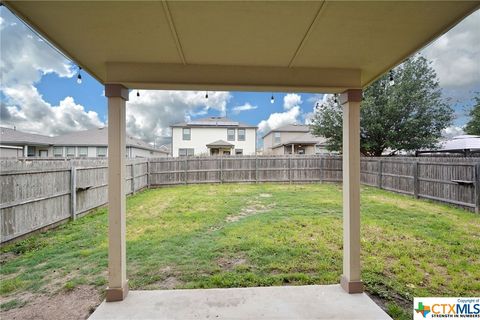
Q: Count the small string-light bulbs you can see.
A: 6